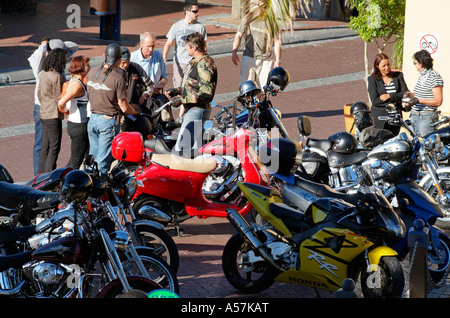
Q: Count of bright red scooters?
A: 1